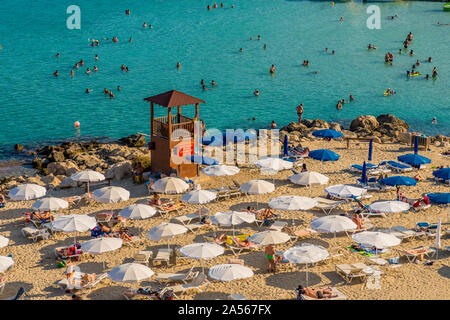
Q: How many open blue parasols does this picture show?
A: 9